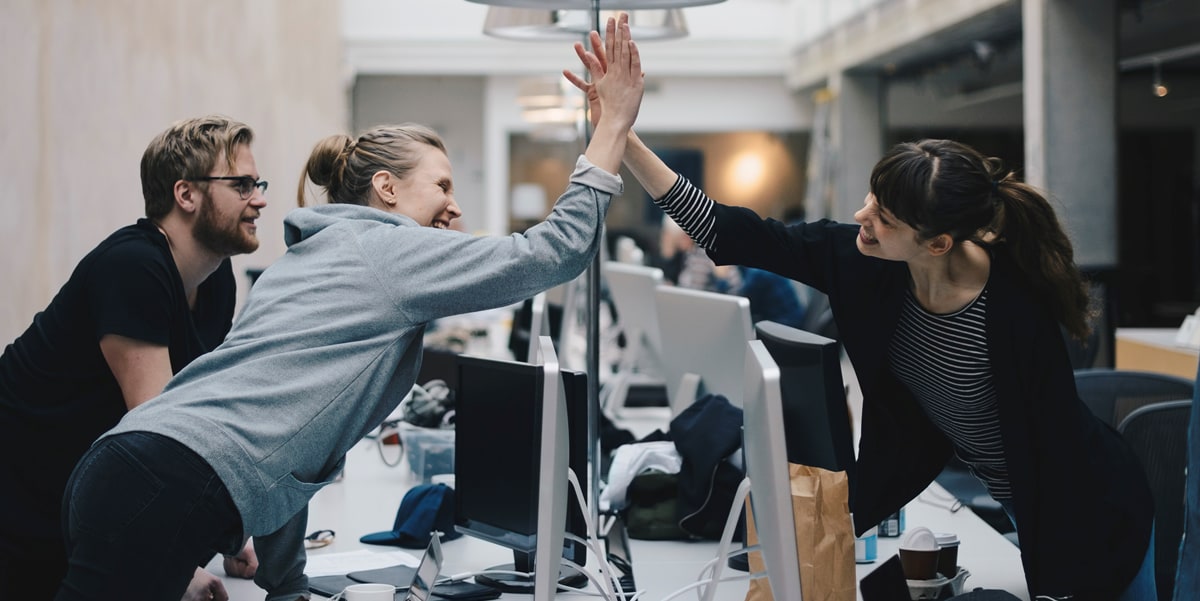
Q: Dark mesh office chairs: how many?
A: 2